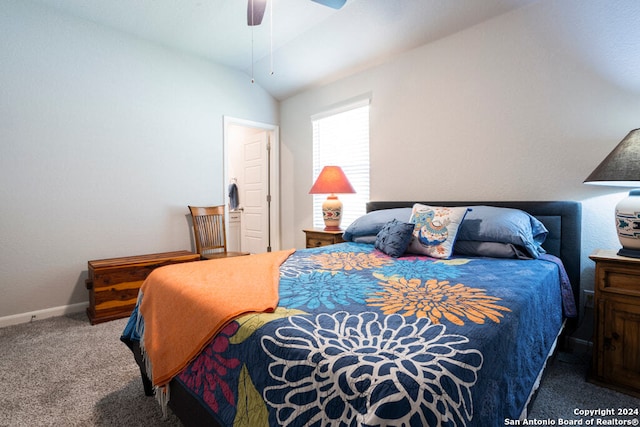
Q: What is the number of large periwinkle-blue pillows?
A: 2